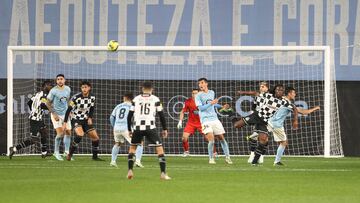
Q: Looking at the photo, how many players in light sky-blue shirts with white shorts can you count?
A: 4